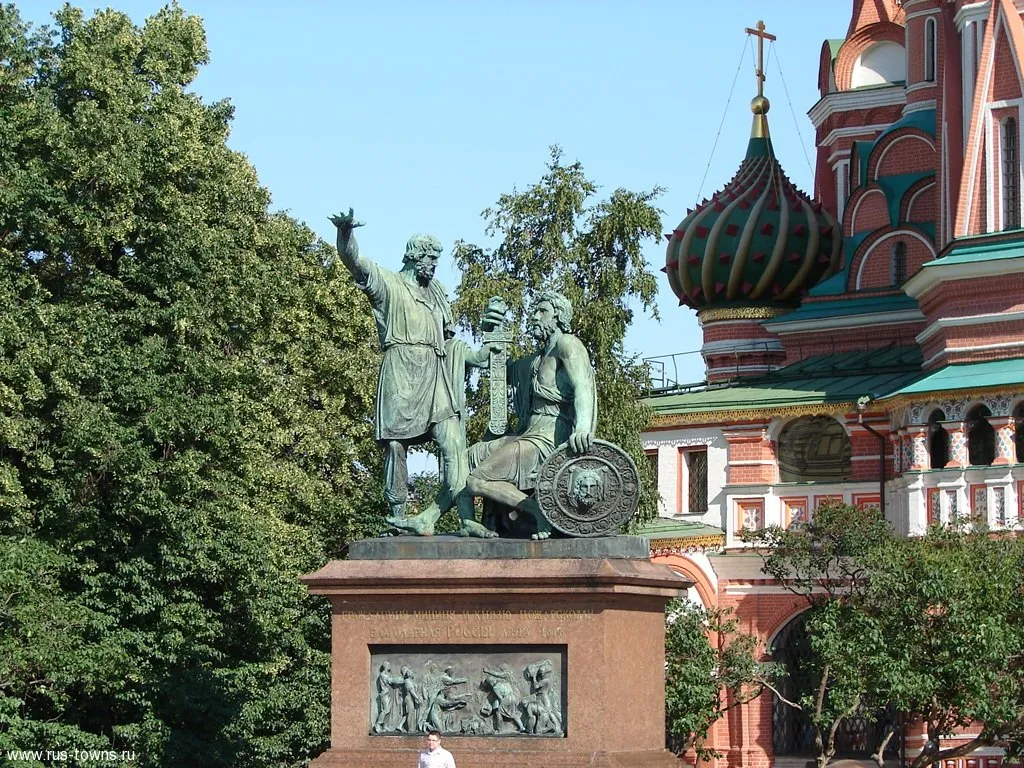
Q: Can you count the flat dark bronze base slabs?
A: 1